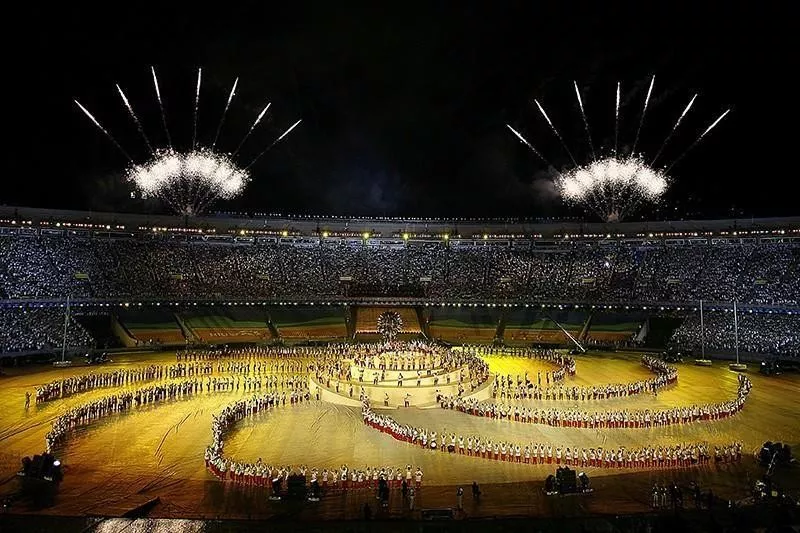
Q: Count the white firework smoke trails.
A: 14